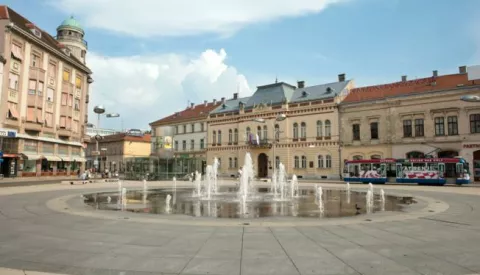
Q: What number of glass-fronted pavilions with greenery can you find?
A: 1